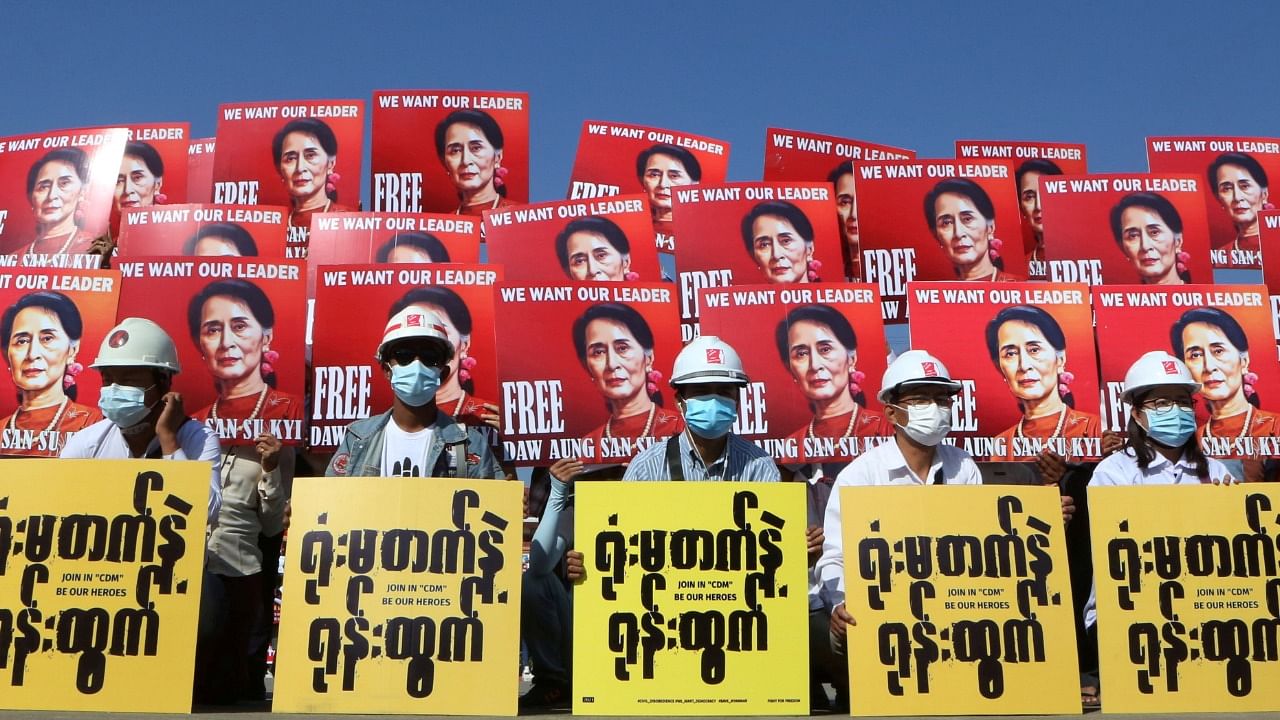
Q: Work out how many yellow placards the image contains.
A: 5